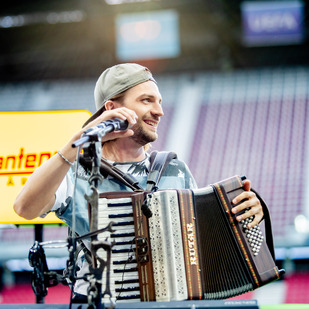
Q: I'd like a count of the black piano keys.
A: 11